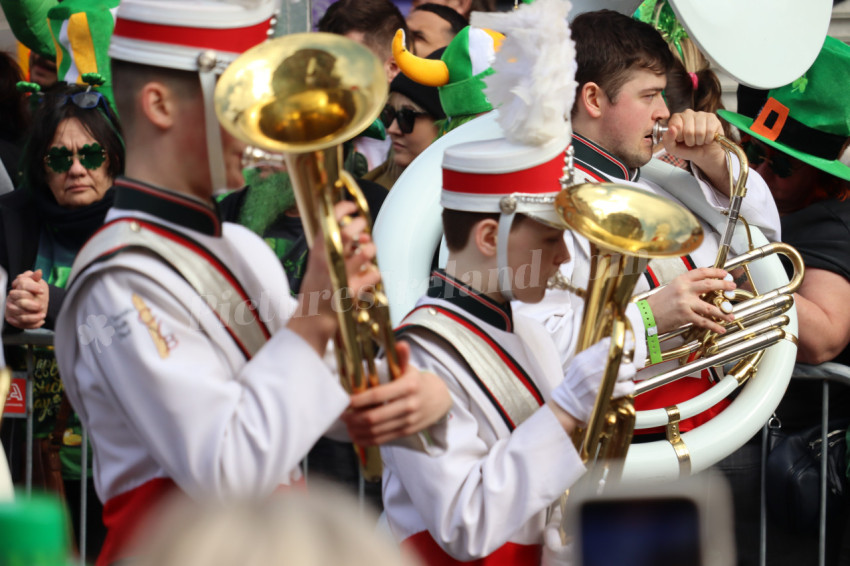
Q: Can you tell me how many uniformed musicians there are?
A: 3